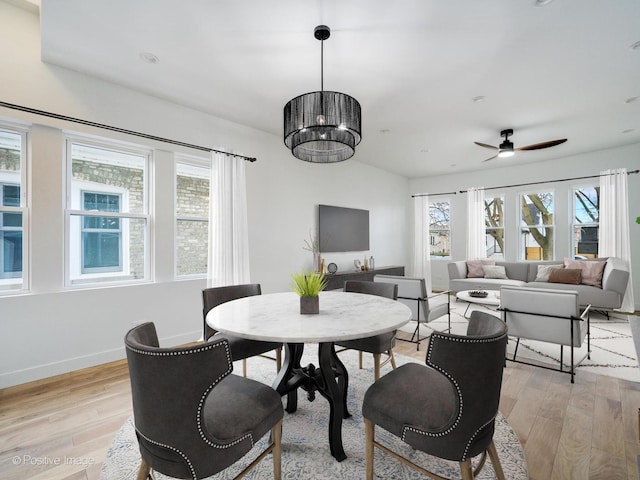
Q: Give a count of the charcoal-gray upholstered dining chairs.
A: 4